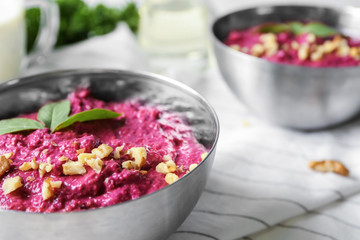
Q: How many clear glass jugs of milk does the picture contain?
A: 1